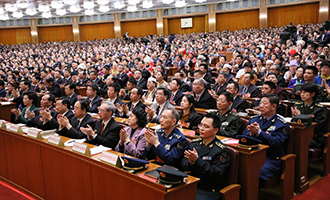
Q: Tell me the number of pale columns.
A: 7